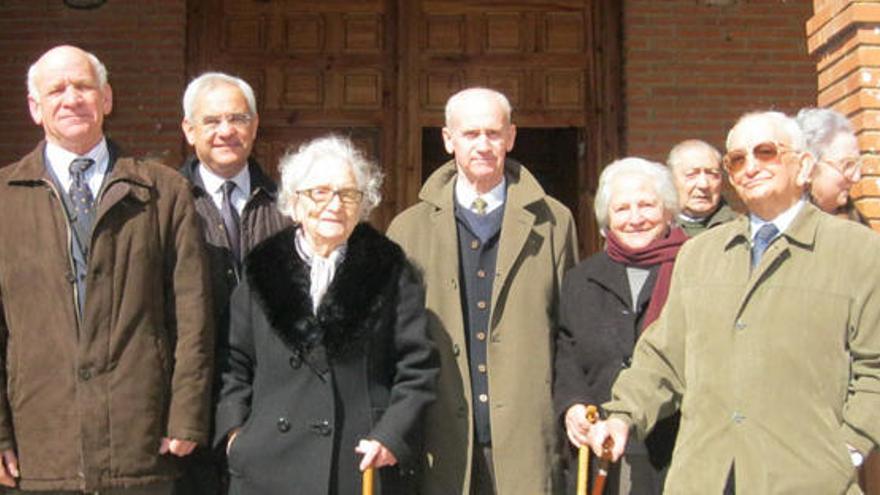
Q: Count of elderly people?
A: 8